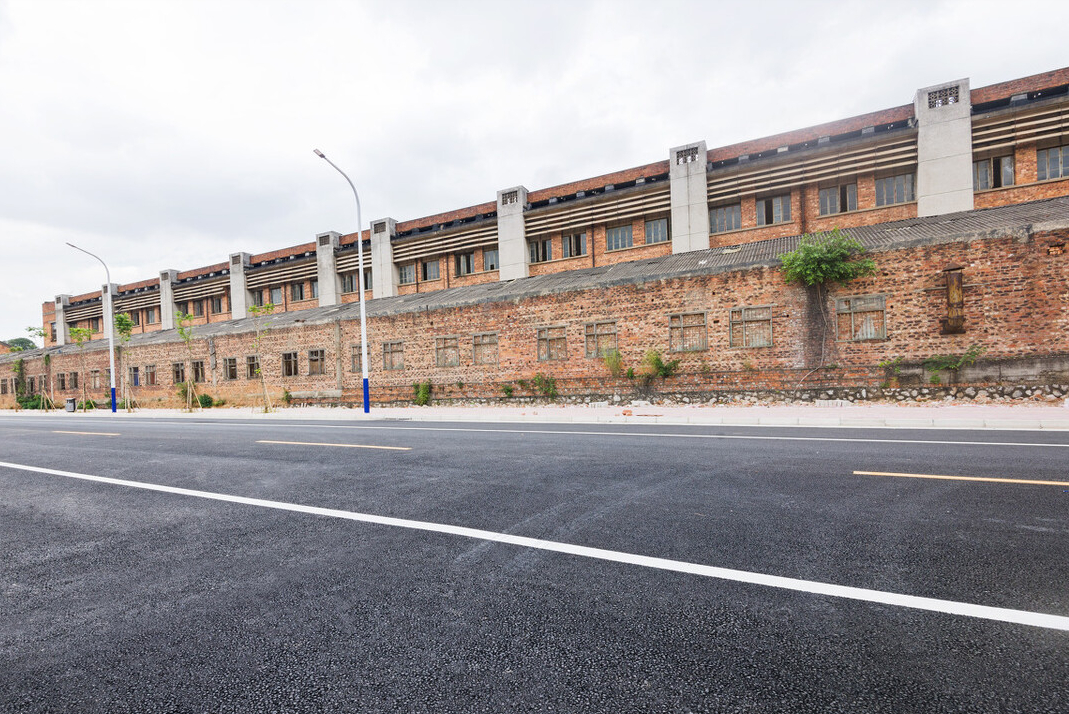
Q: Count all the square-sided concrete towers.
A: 9